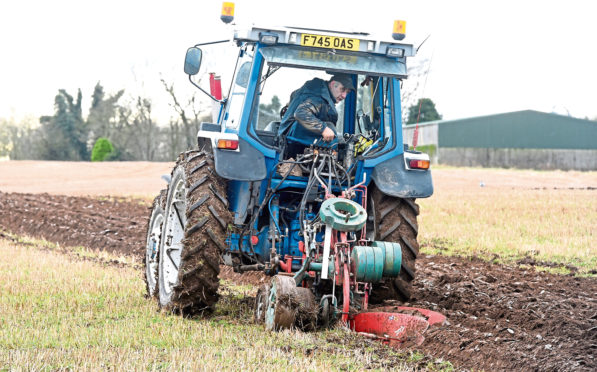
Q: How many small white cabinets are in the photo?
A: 0